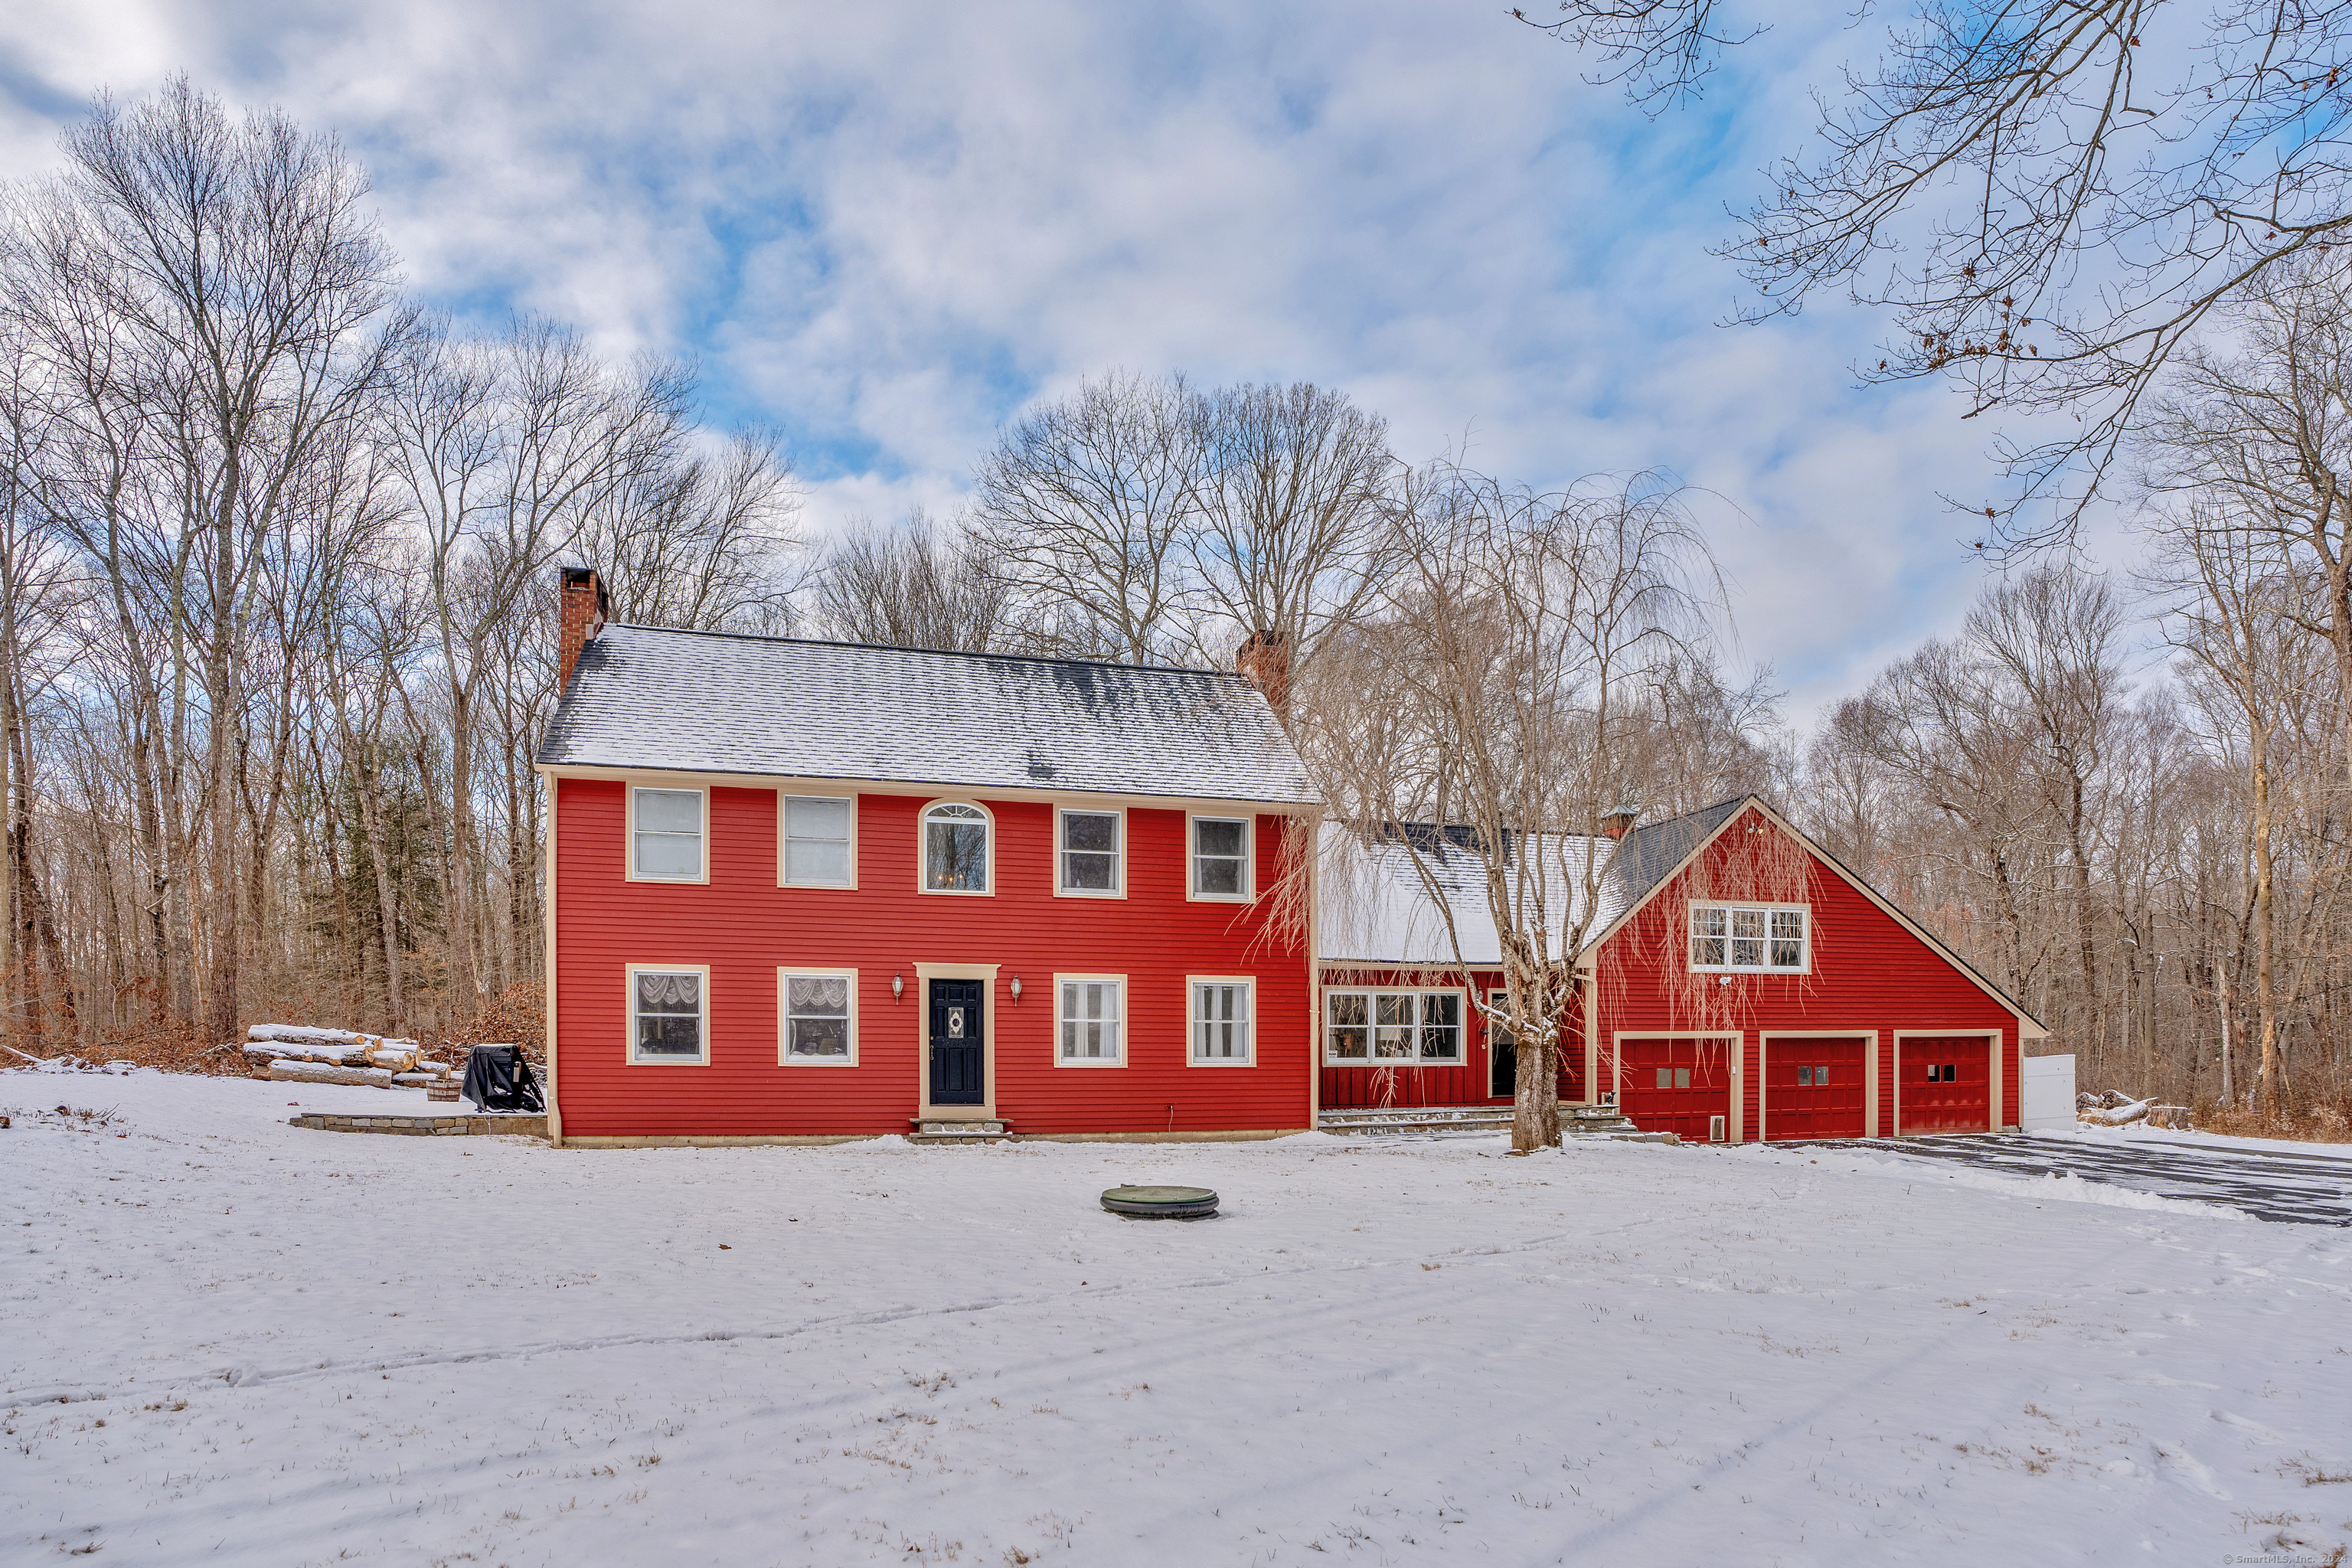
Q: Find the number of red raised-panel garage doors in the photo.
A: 3